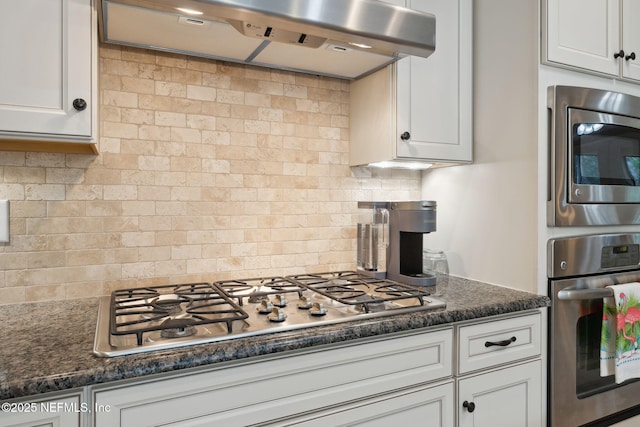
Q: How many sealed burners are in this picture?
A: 5